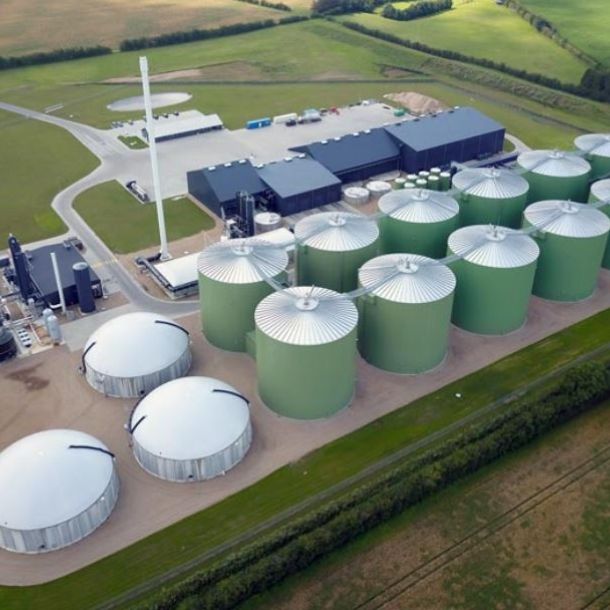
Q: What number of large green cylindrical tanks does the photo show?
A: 11